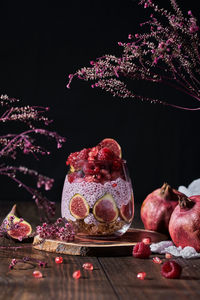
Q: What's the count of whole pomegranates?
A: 2